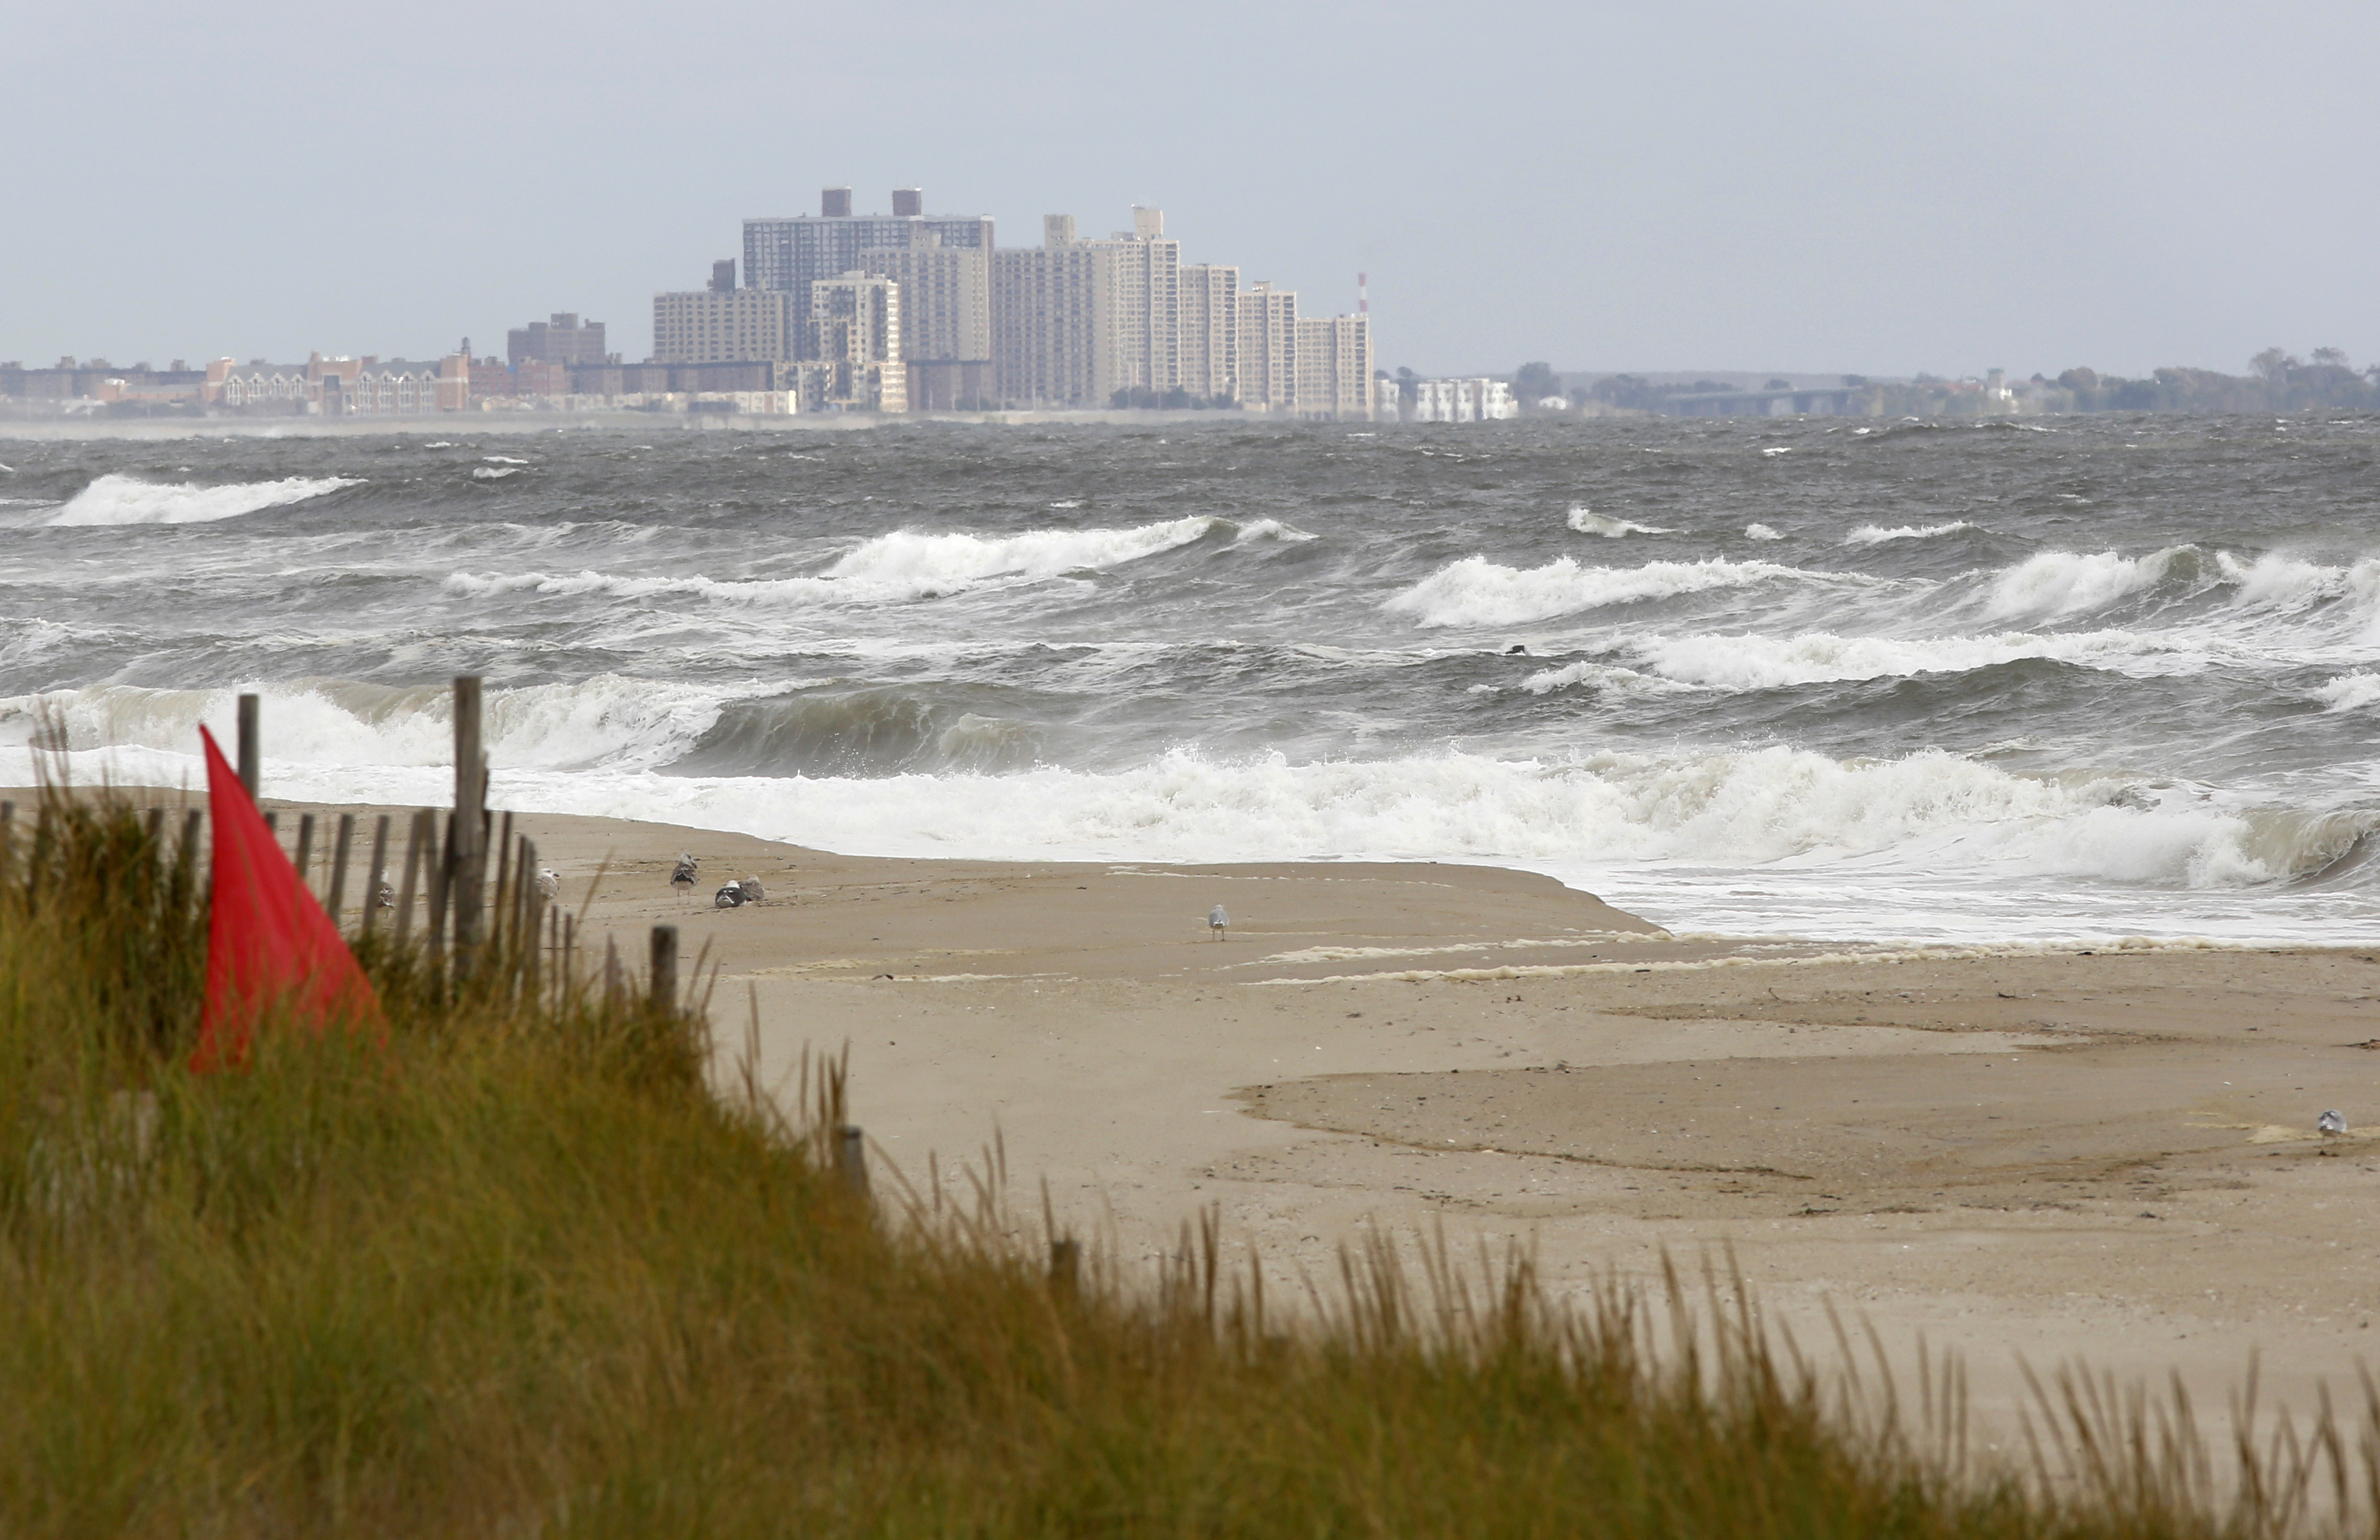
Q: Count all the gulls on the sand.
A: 7